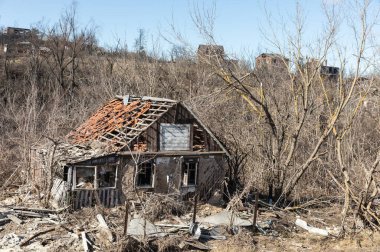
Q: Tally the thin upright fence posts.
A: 3